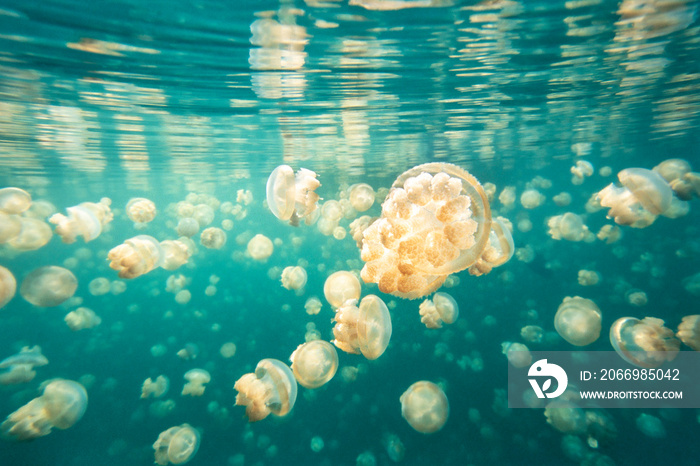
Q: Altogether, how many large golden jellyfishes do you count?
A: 1